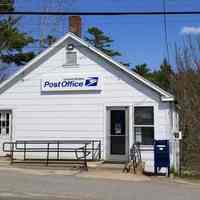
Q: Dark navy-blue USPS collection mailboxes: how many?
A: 1